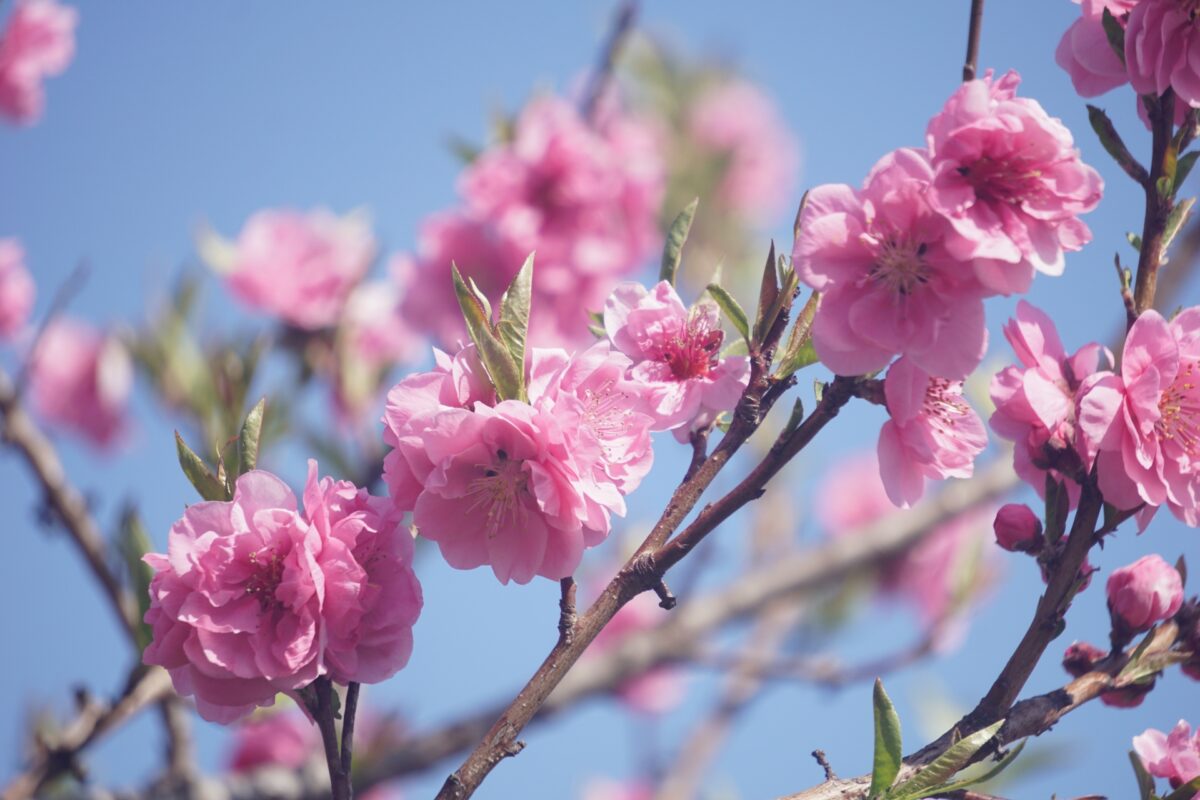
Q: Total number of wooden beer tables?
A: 0